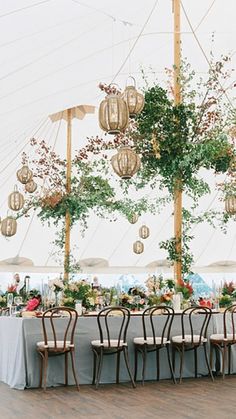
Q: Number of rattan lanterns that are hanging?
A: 11